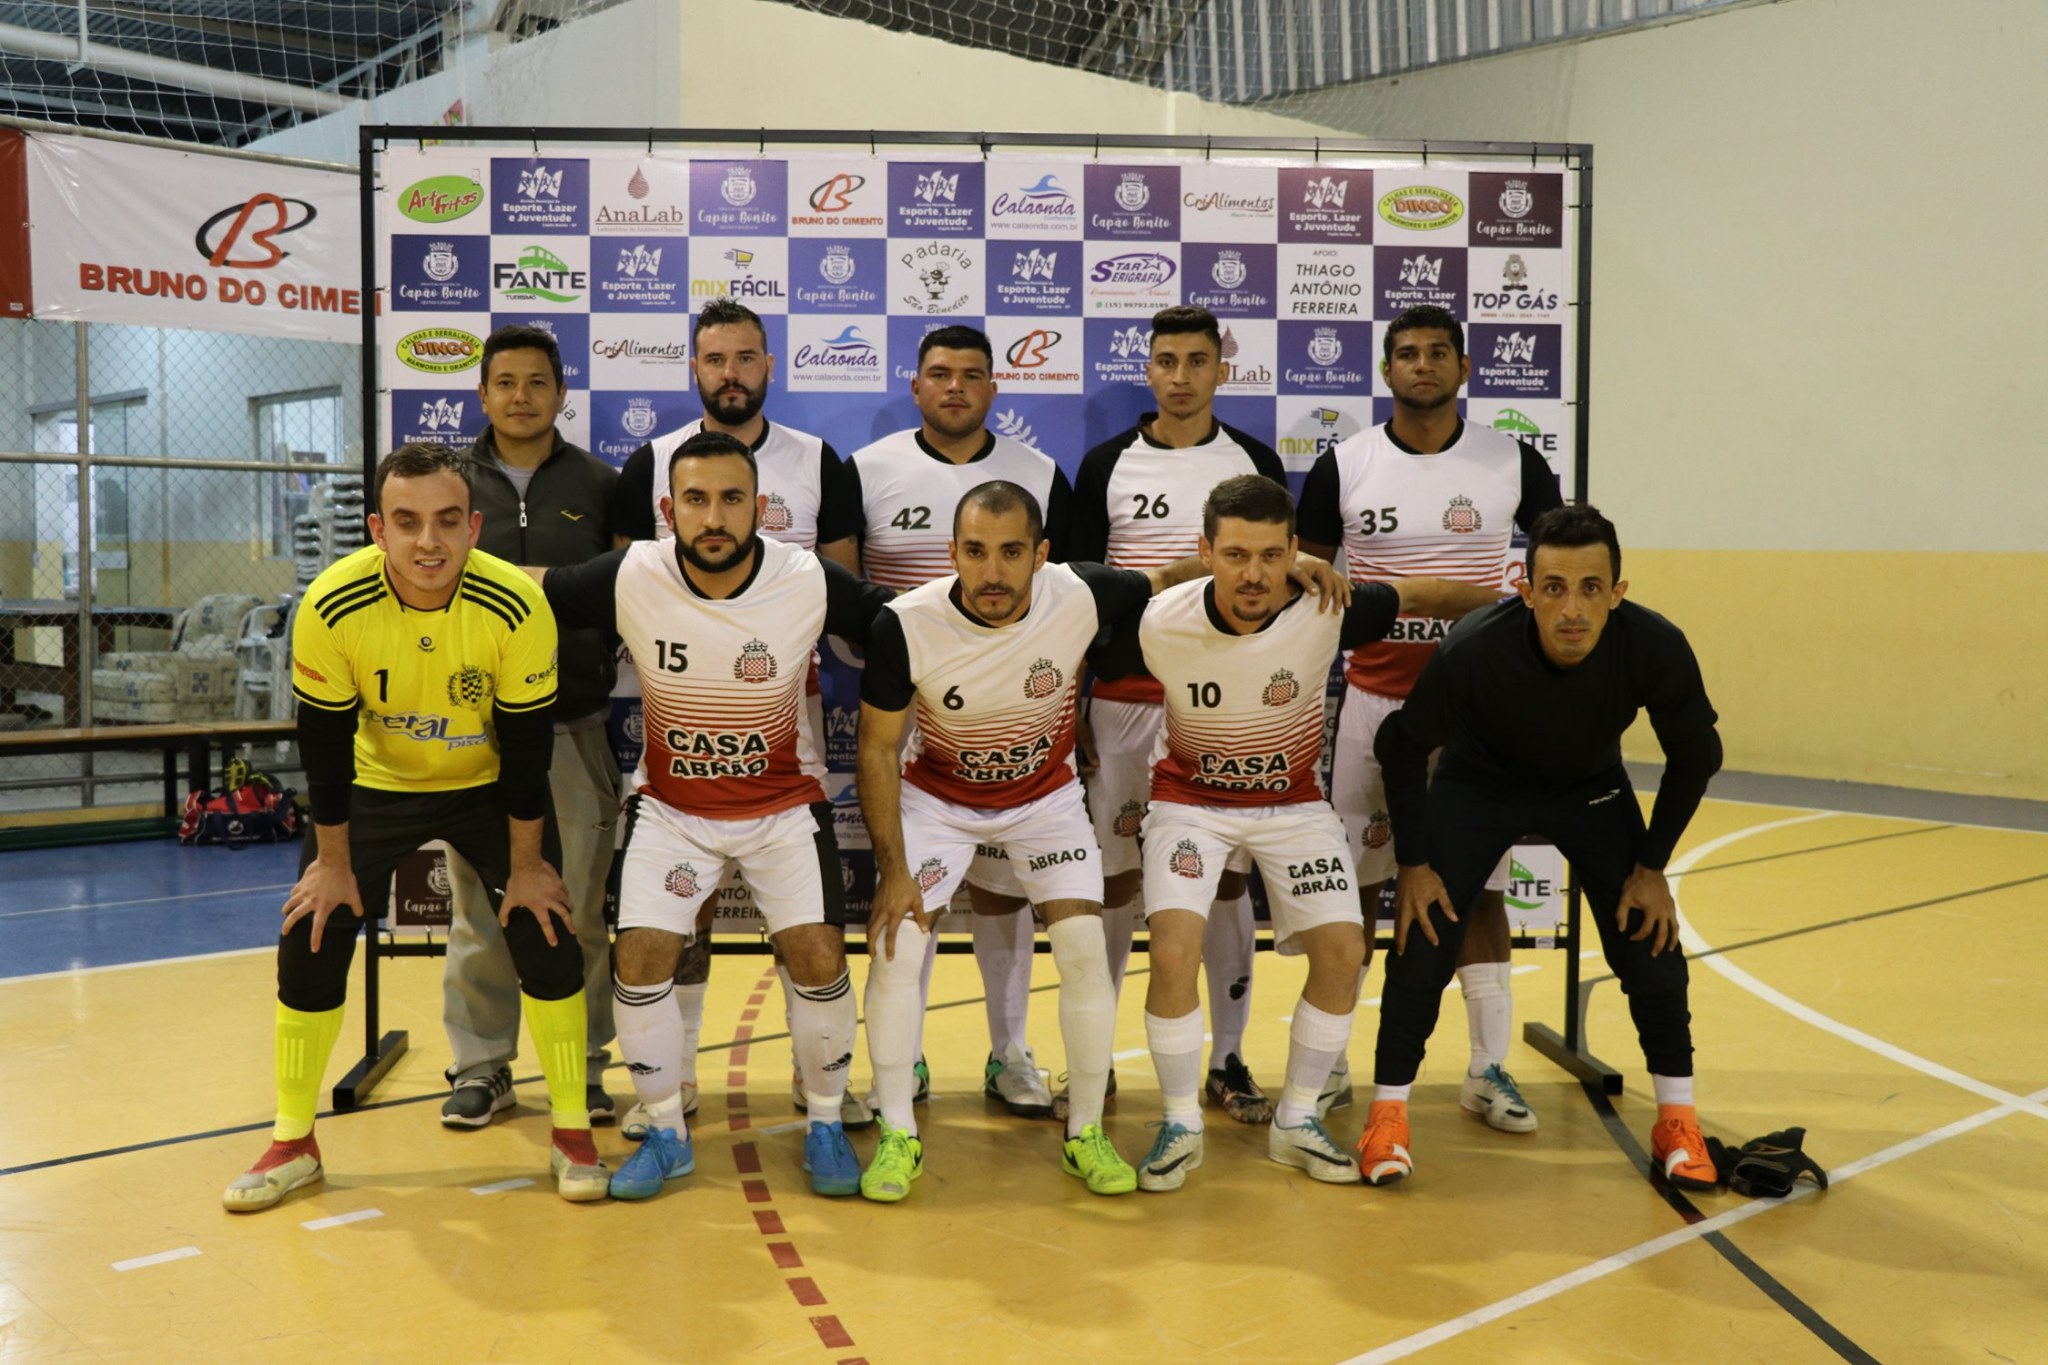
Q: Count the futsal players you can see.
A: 9